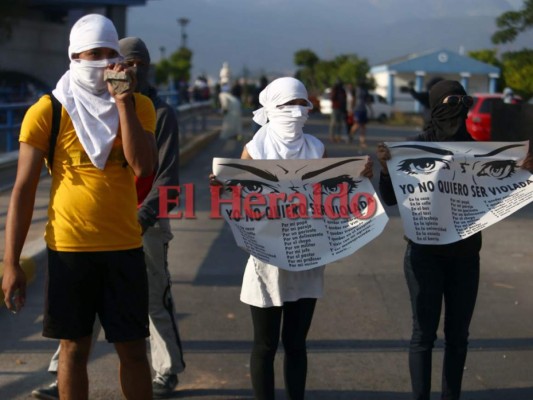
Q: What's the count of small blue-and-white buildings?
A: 1